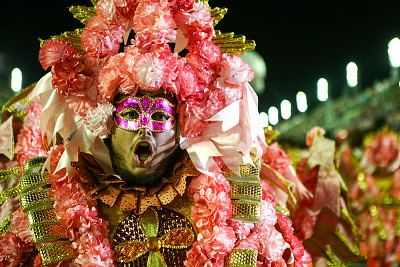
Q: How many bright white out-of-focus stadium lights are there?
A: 8